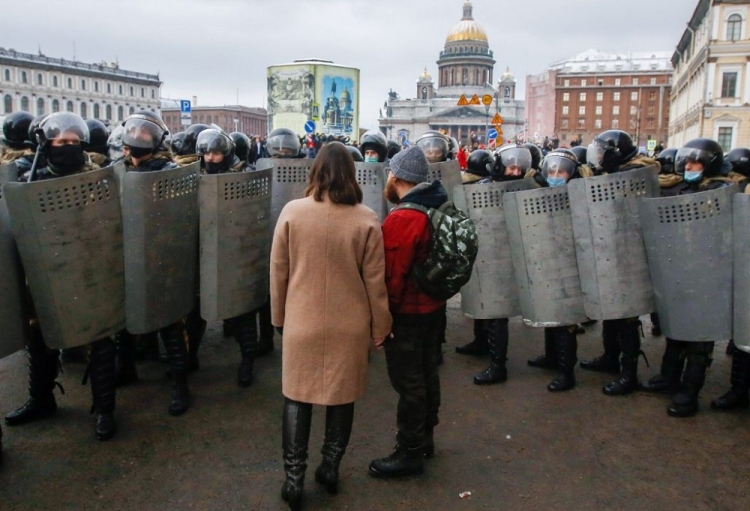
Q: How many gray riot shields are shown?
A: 12